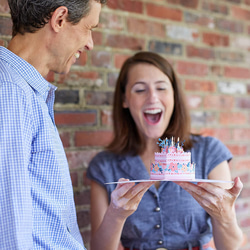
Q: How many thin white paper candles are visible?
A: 3